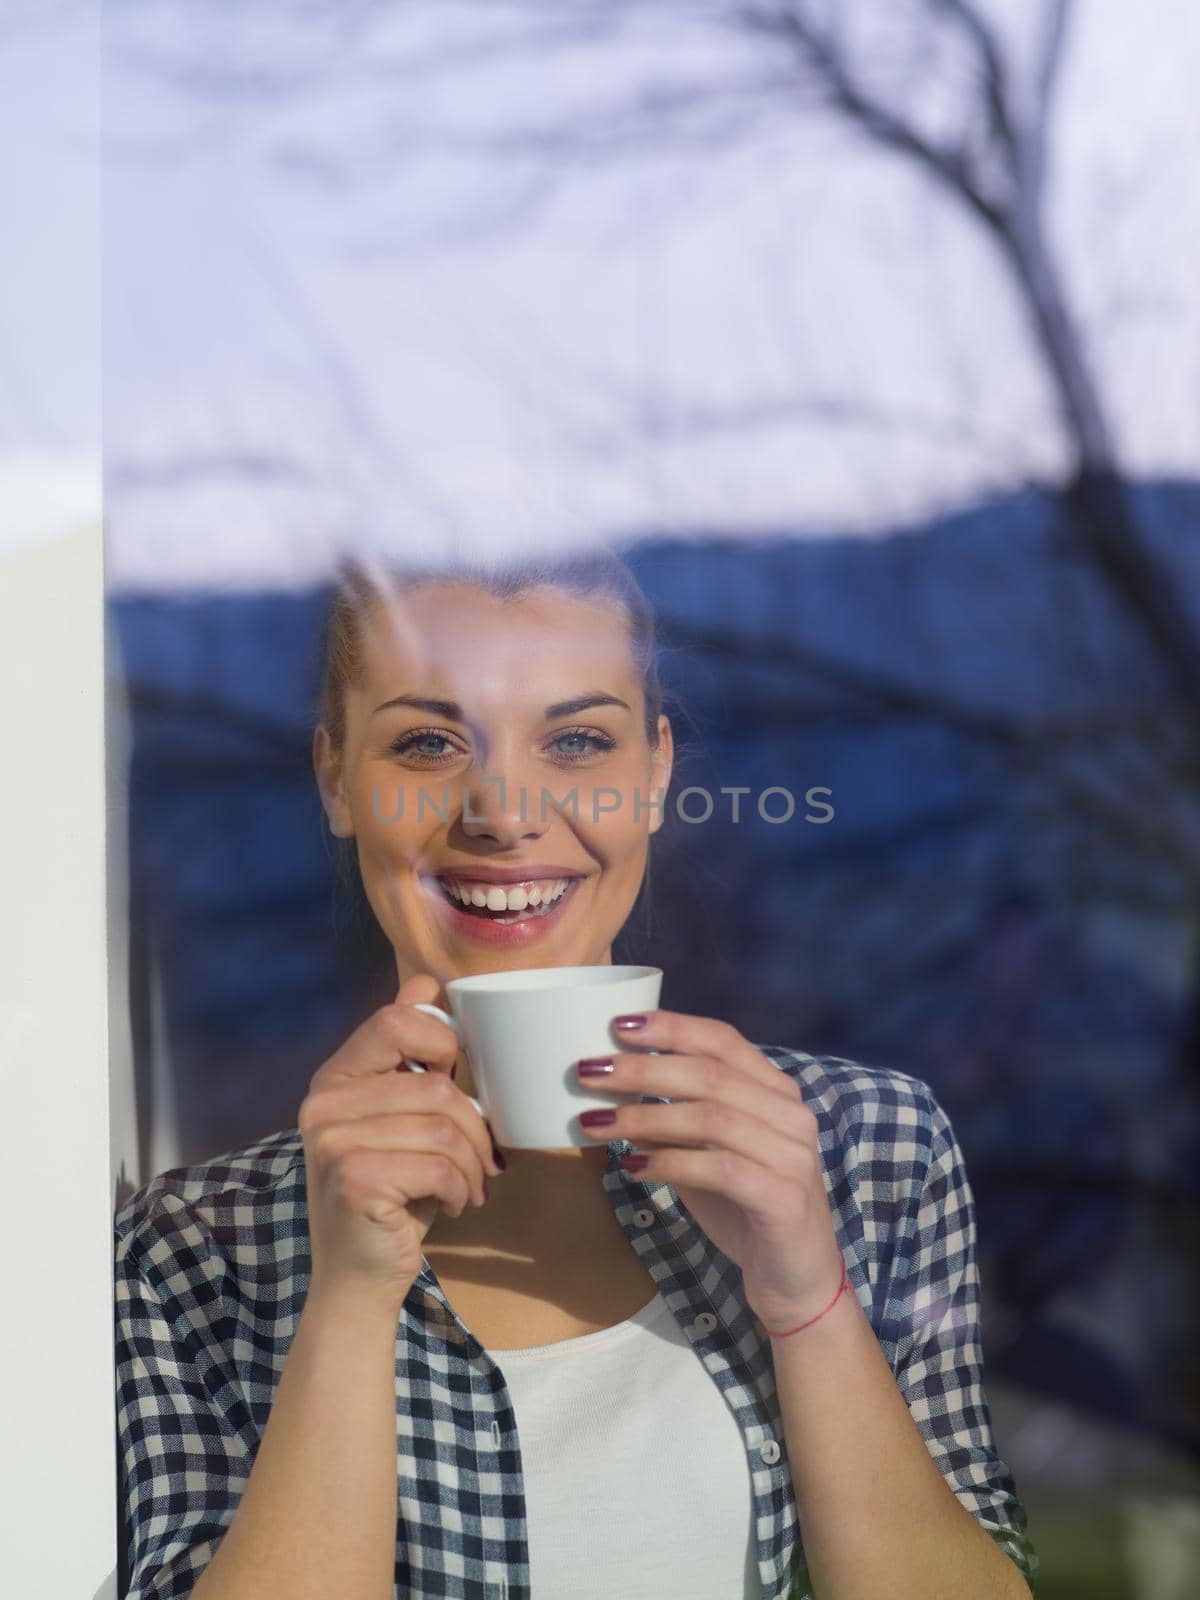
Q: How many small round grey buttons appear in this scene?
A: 3